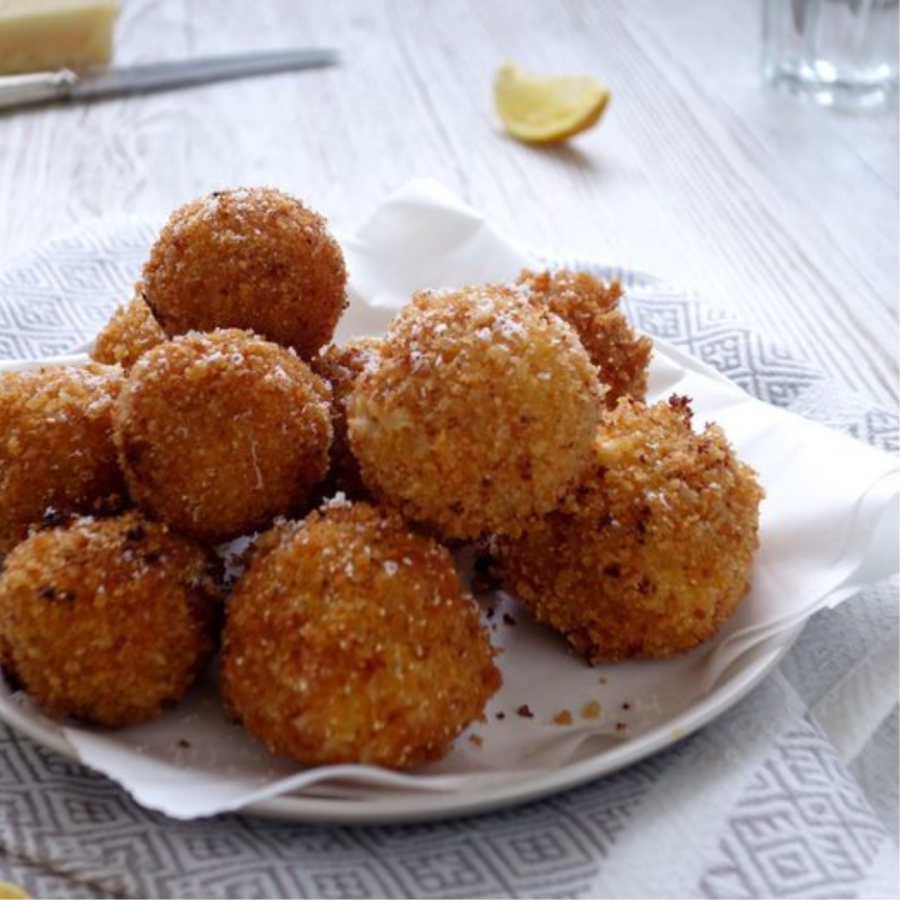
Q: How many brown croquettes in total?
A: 10